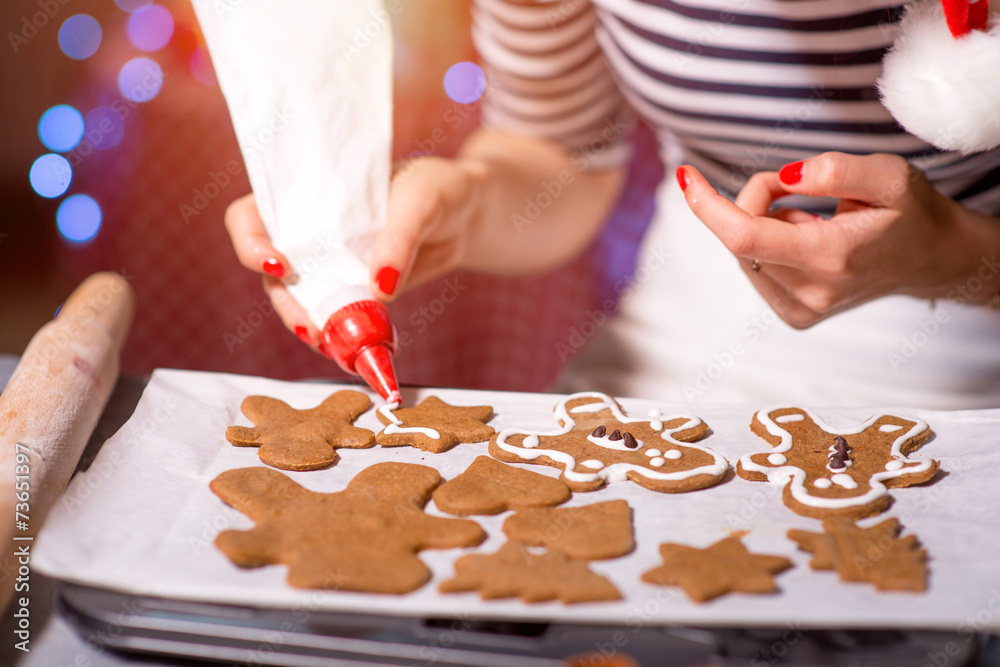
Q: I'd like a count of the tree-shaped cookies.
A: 2